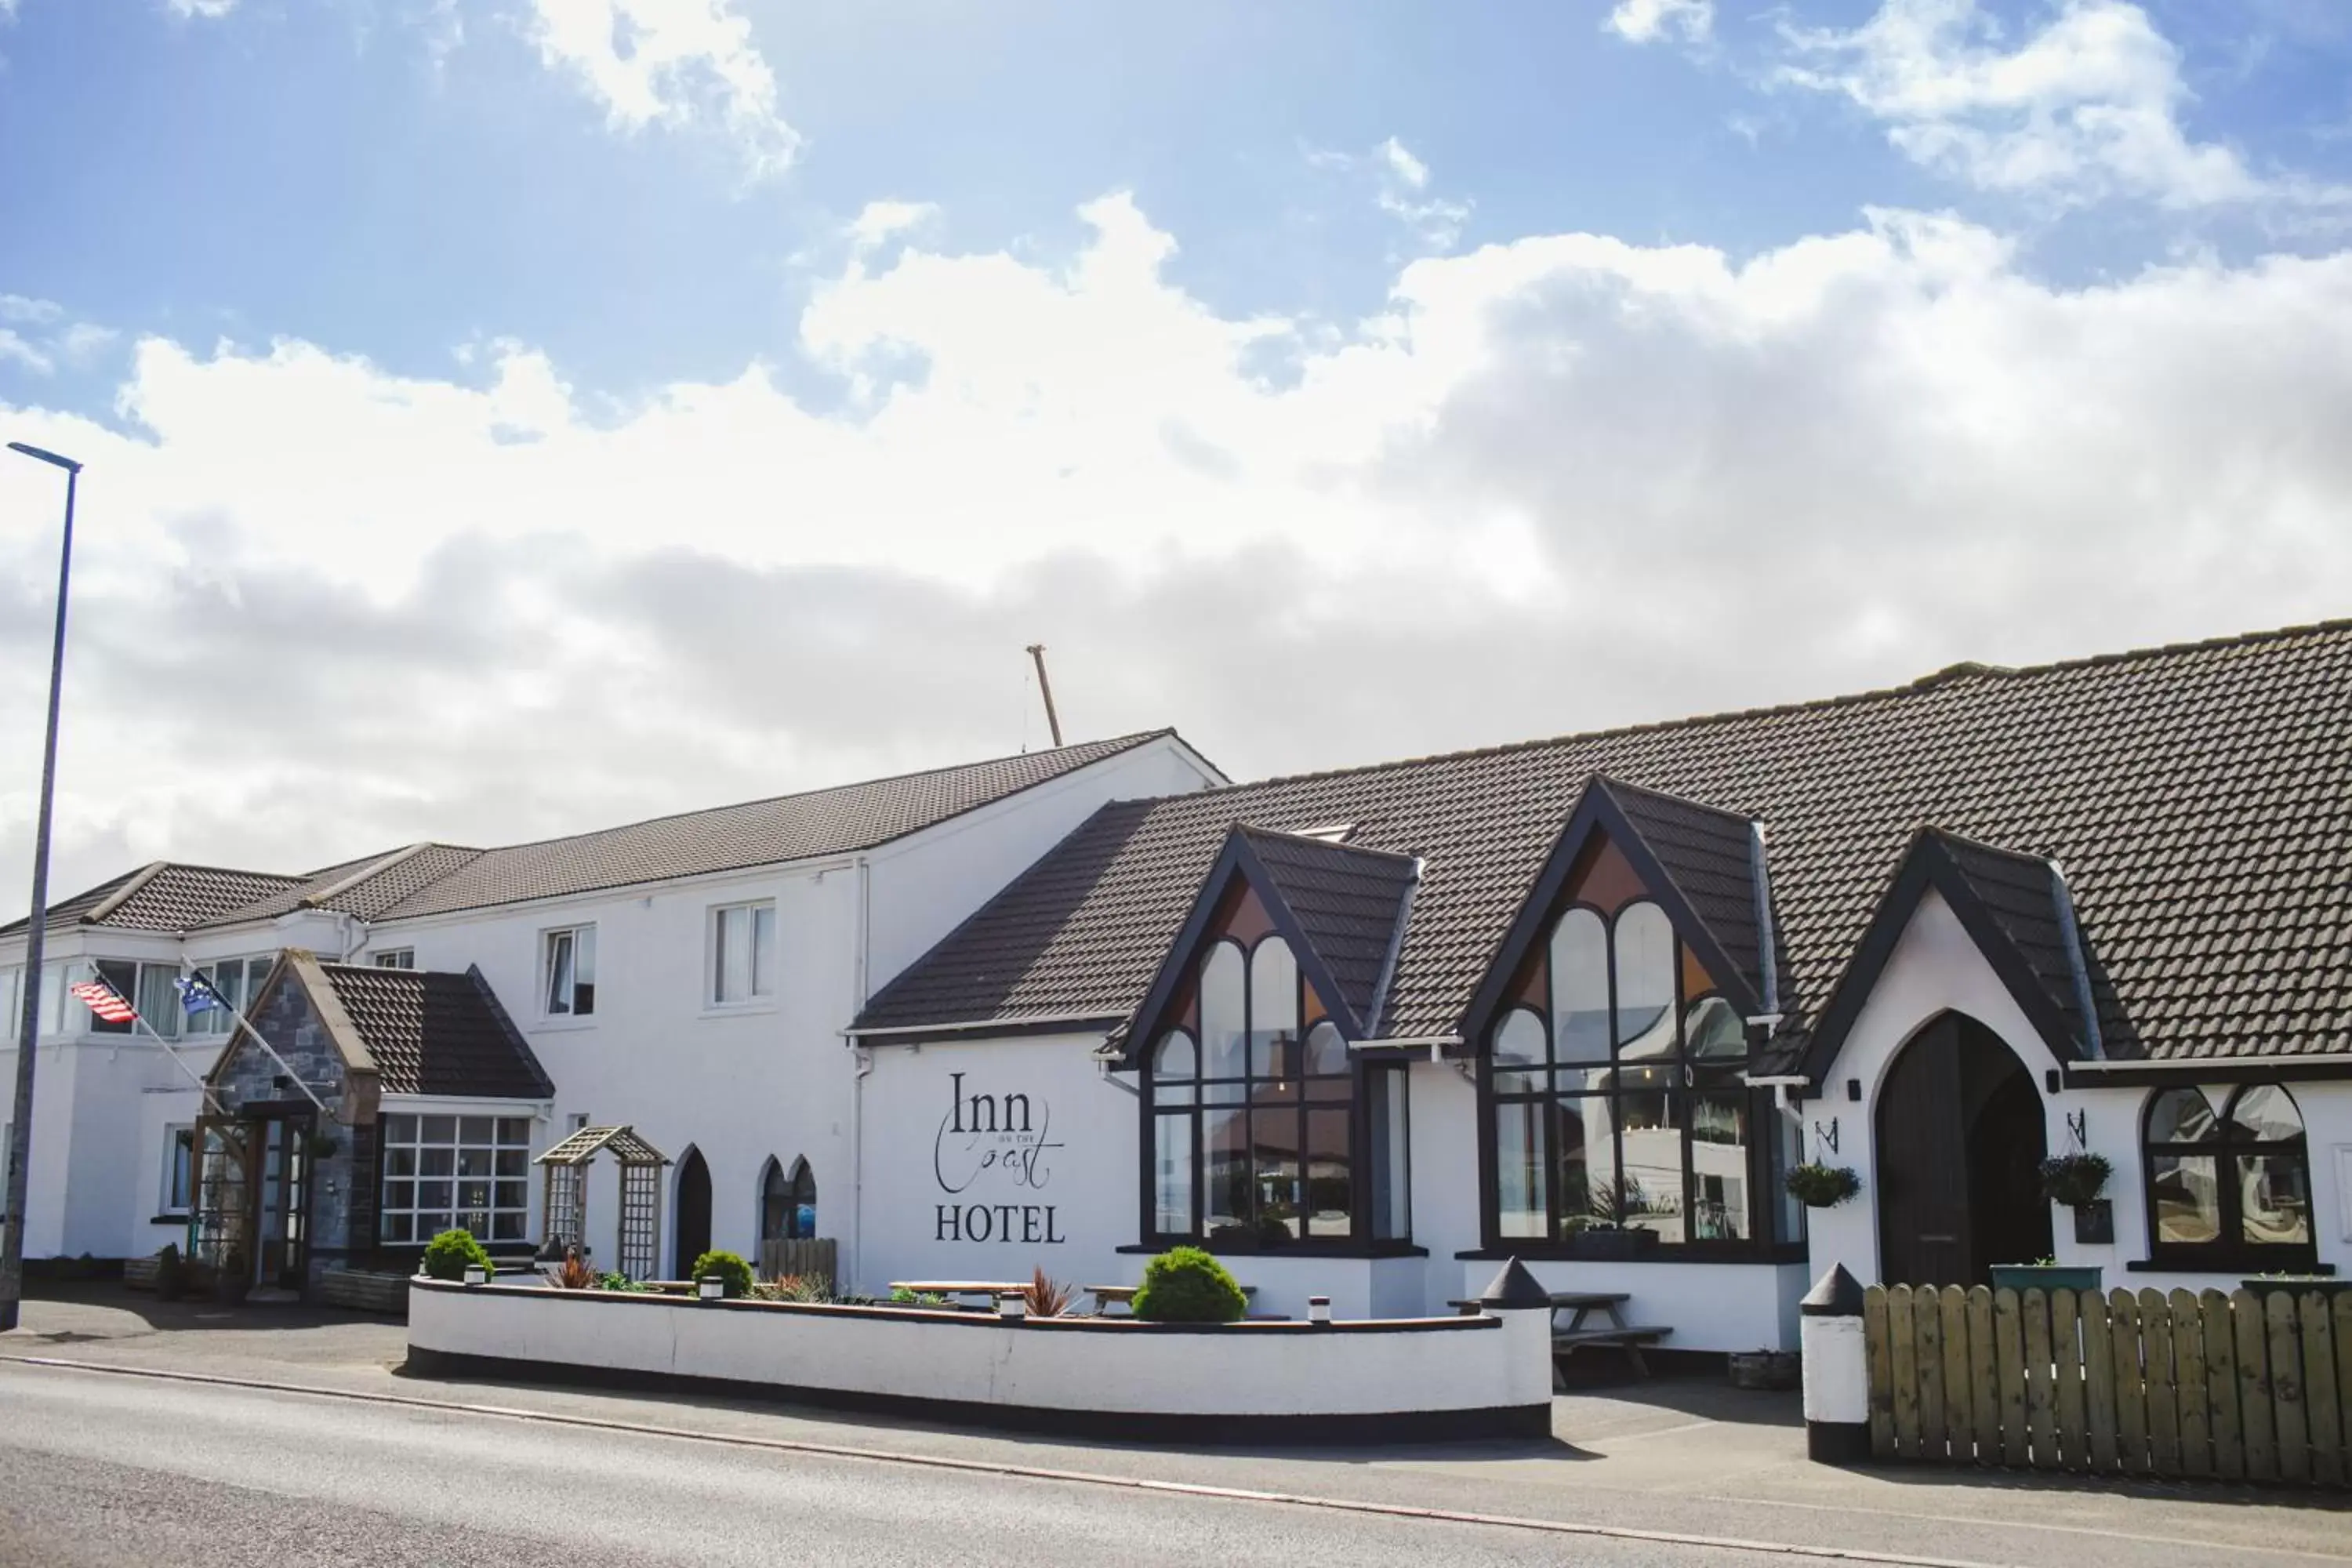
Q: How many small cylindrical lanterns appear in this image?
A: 4